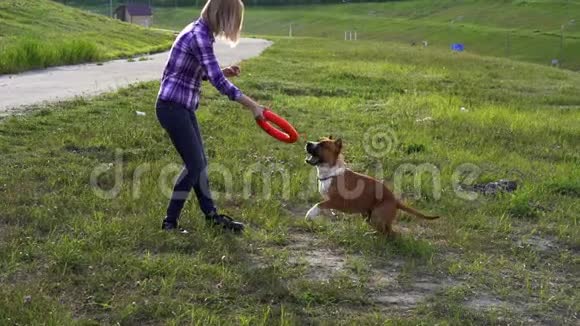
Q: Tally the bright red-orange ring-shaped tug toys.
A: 1